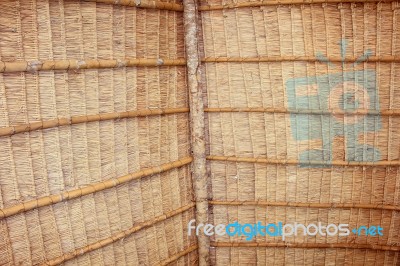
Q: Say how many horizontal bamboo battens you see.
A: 12